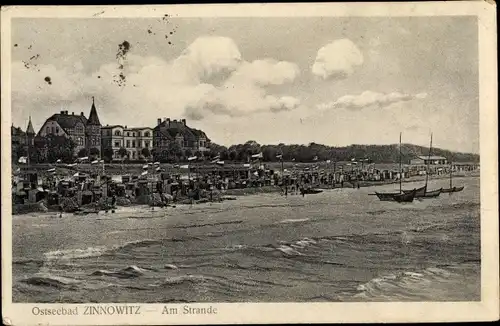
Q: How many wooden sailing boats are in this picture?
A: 3